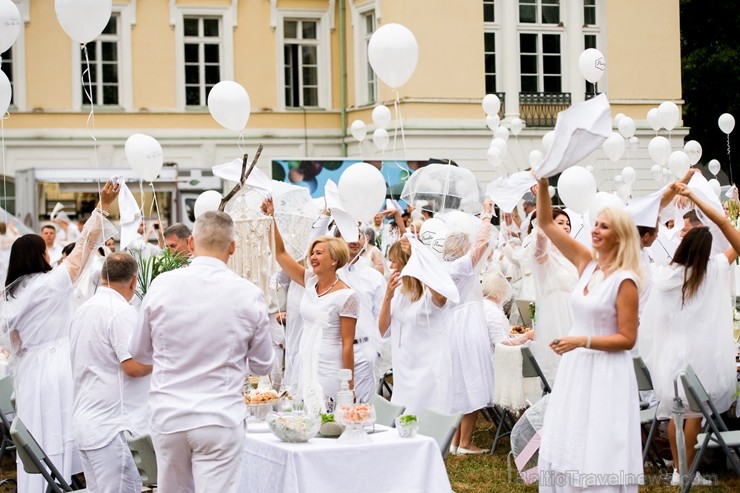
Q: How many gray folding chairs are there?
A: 8